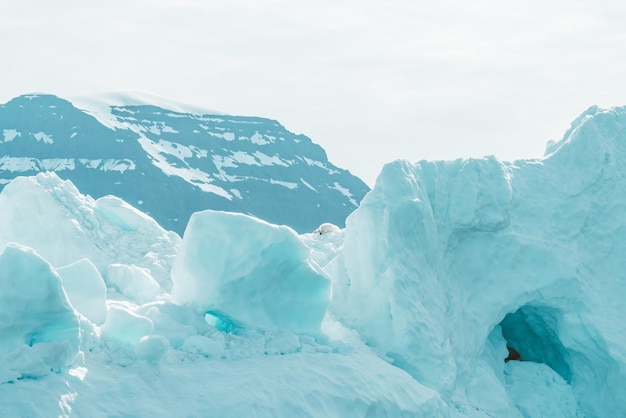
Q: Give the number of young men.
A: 0